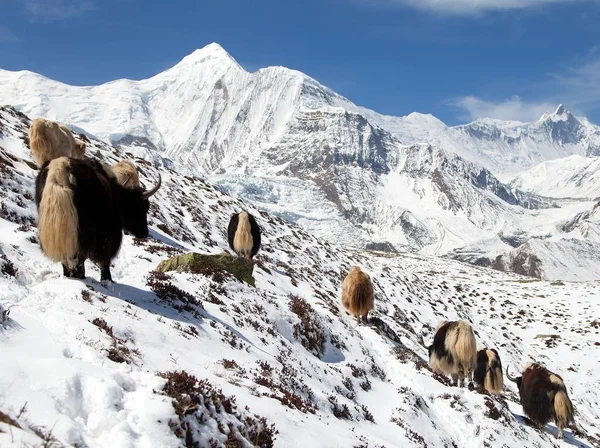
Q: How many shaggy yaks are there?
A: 8